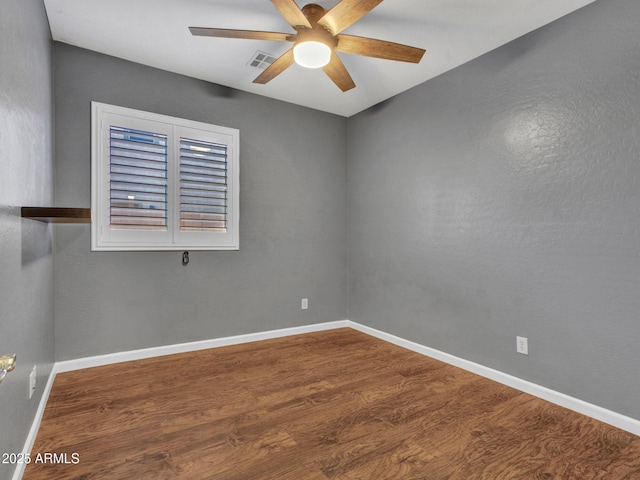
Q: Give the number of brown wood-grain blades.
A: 6